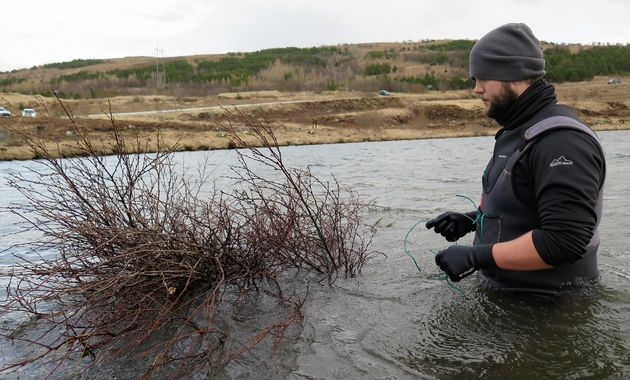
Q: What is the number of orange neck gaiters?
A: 0